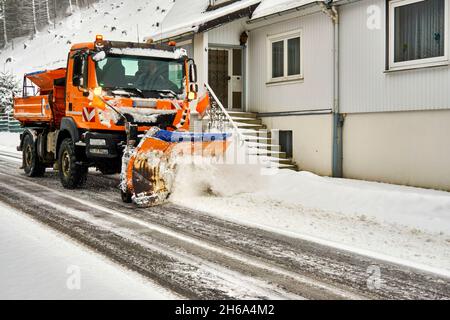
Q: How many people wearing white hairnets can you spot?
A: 0